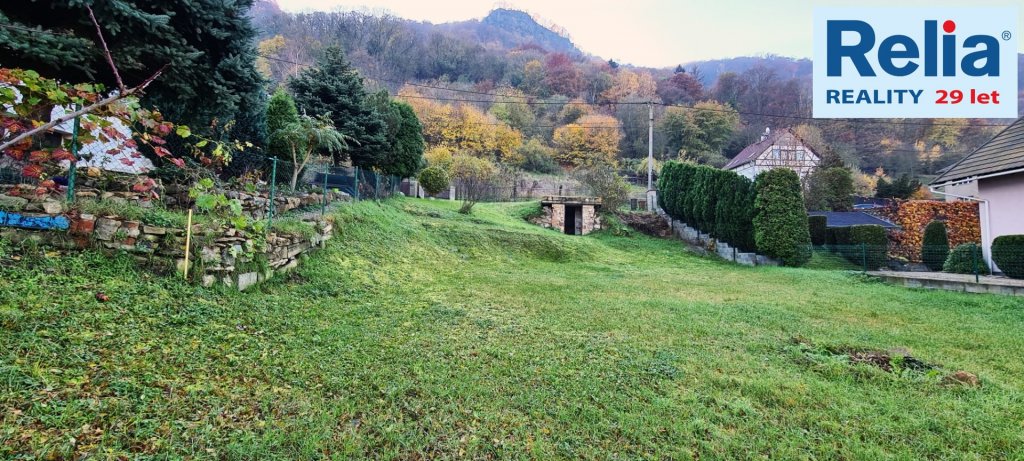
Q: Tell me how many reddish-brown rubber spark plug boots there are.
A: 0